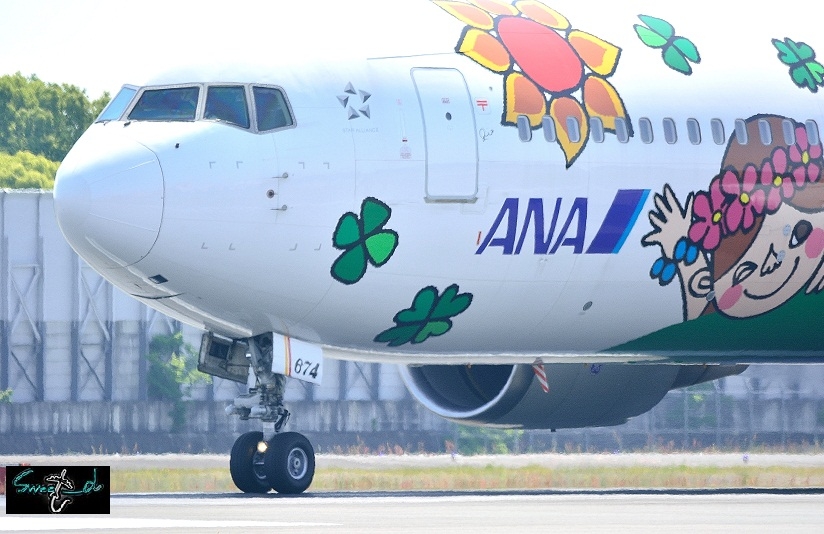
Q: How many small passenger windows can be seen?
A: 13